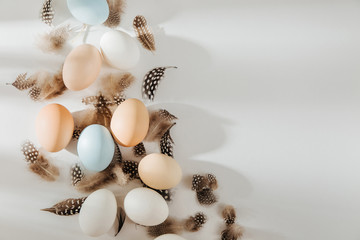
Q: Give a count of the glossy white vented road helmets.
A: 0